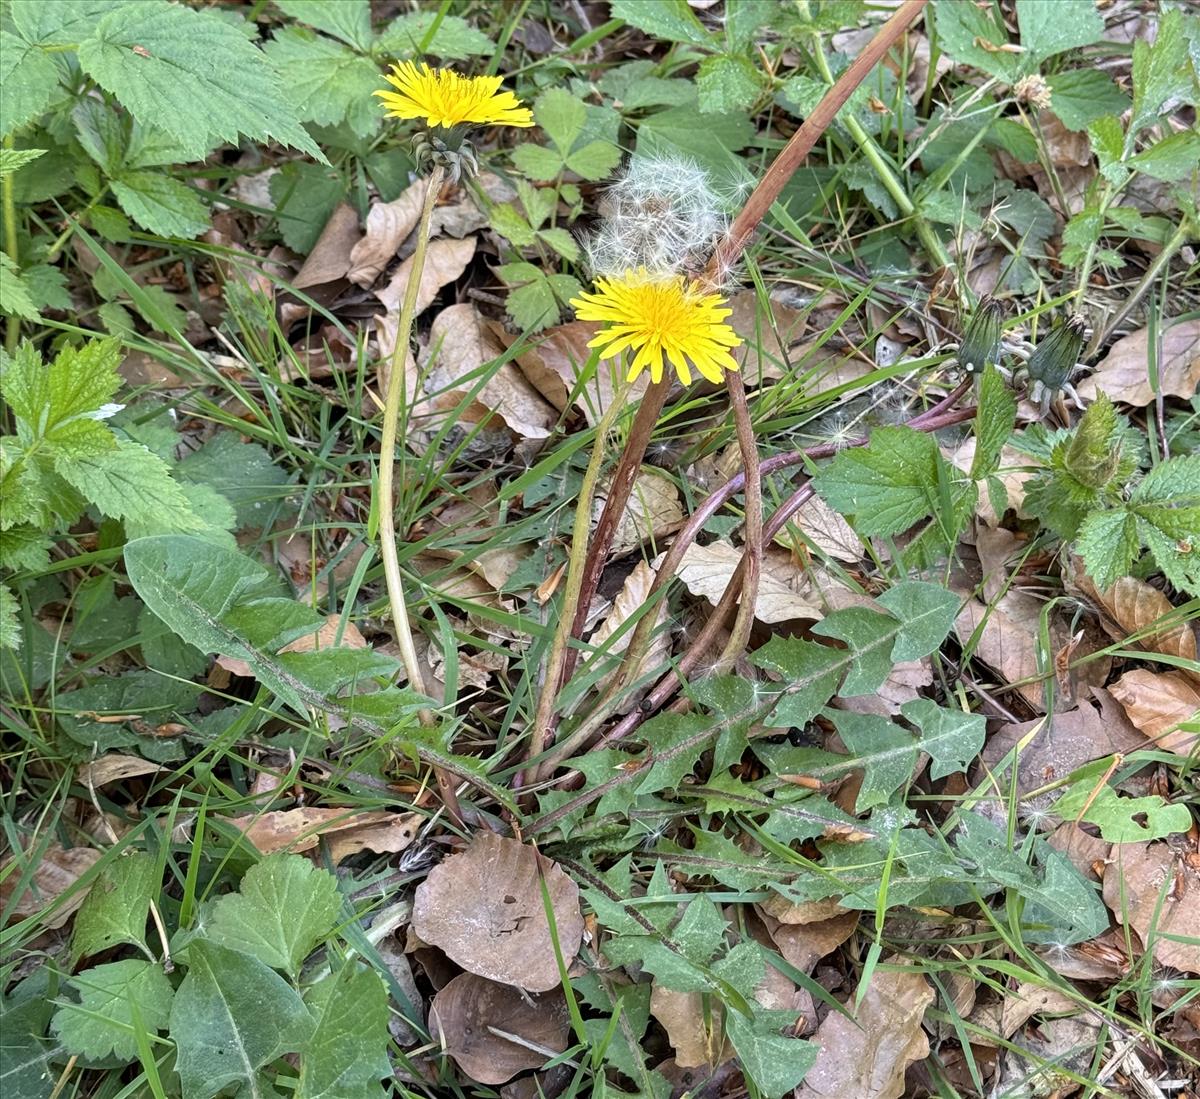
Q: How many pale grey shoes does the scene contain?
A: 0